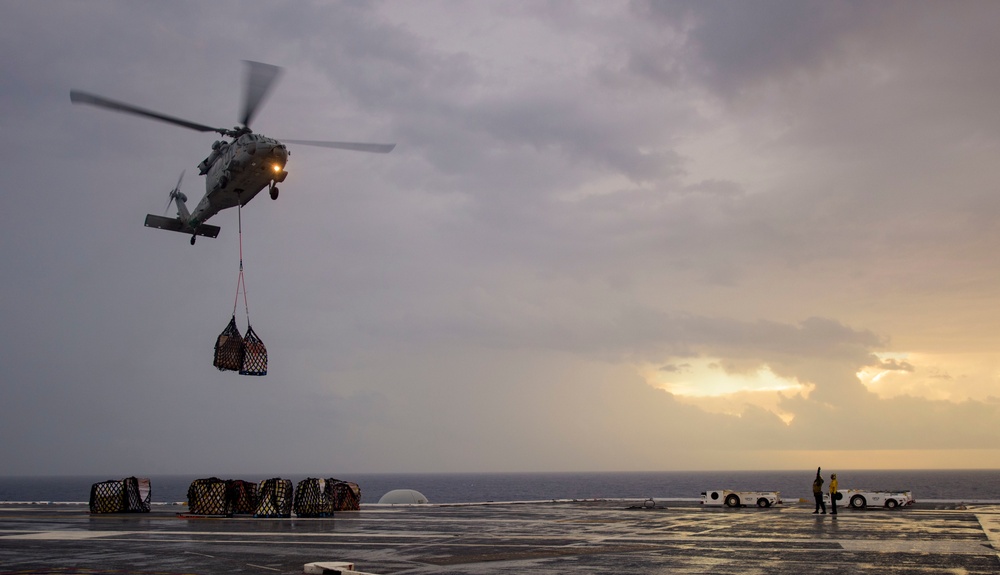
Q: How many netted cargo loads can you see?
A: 9